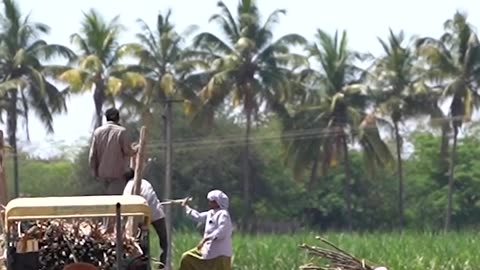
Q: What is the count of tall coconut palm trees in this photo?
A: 7